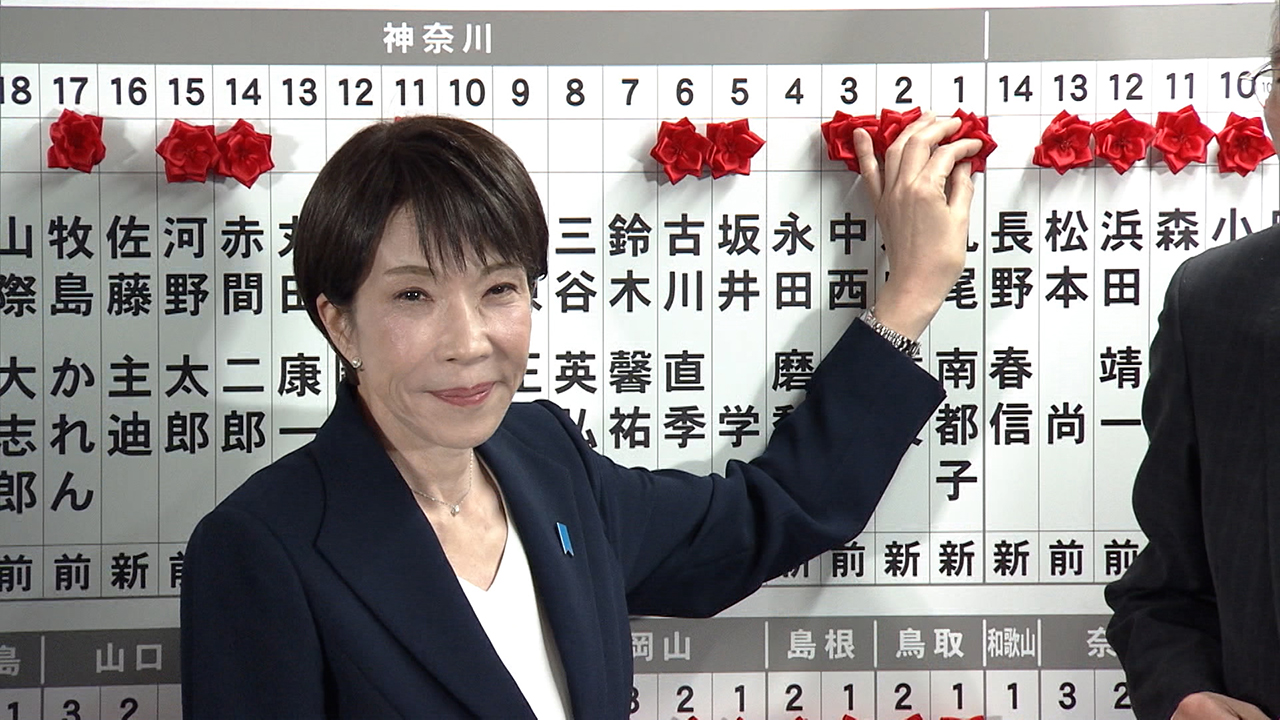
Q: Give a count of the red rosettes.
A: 12